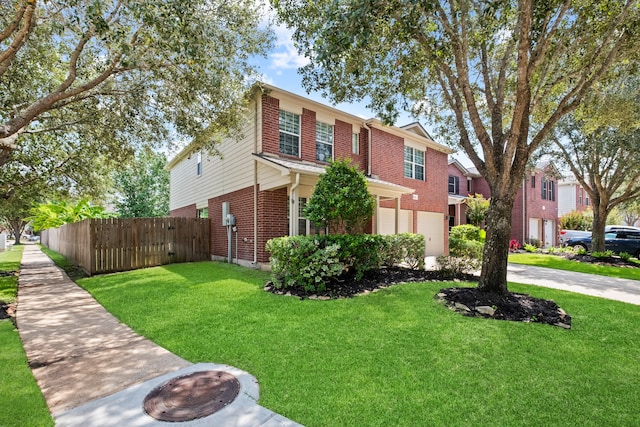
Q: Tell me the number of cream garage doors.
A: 2